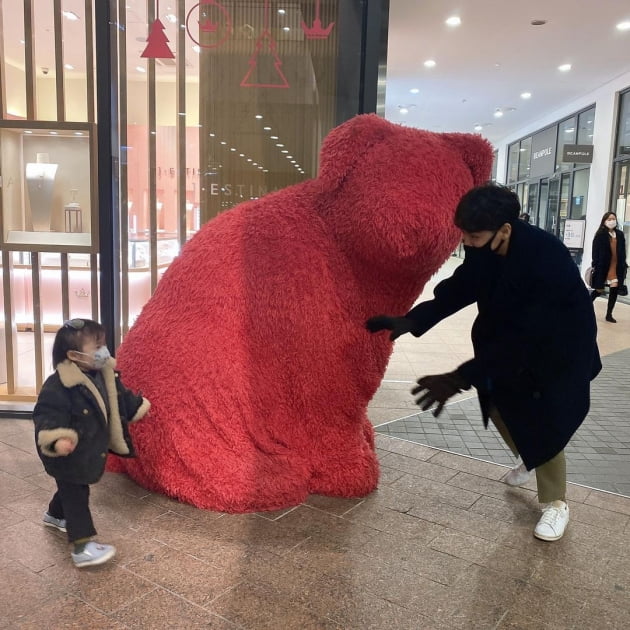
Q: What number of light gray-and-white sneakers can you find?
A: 2